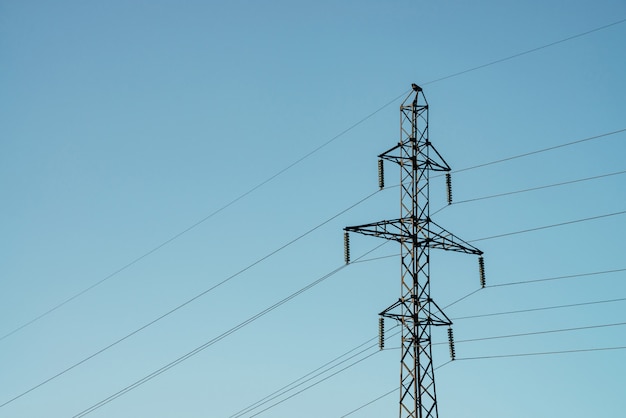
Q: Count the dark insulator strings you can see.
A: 6